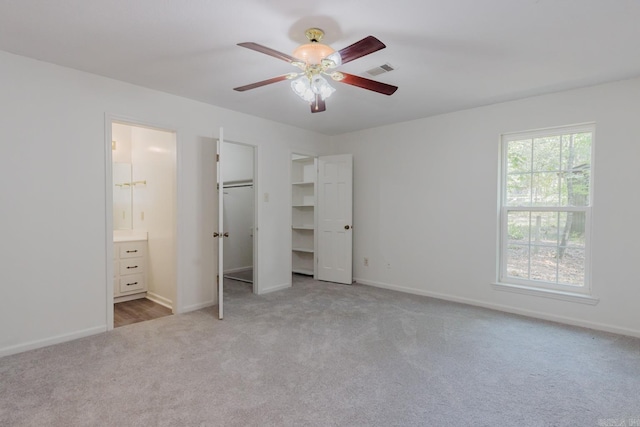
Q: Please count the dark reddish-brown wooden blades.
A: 5